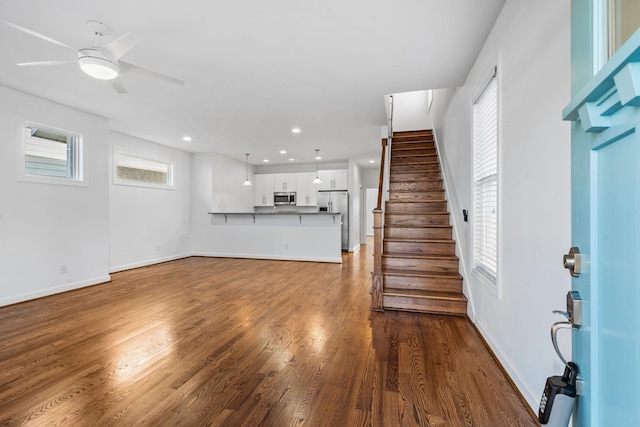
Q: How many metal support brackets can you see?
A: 4